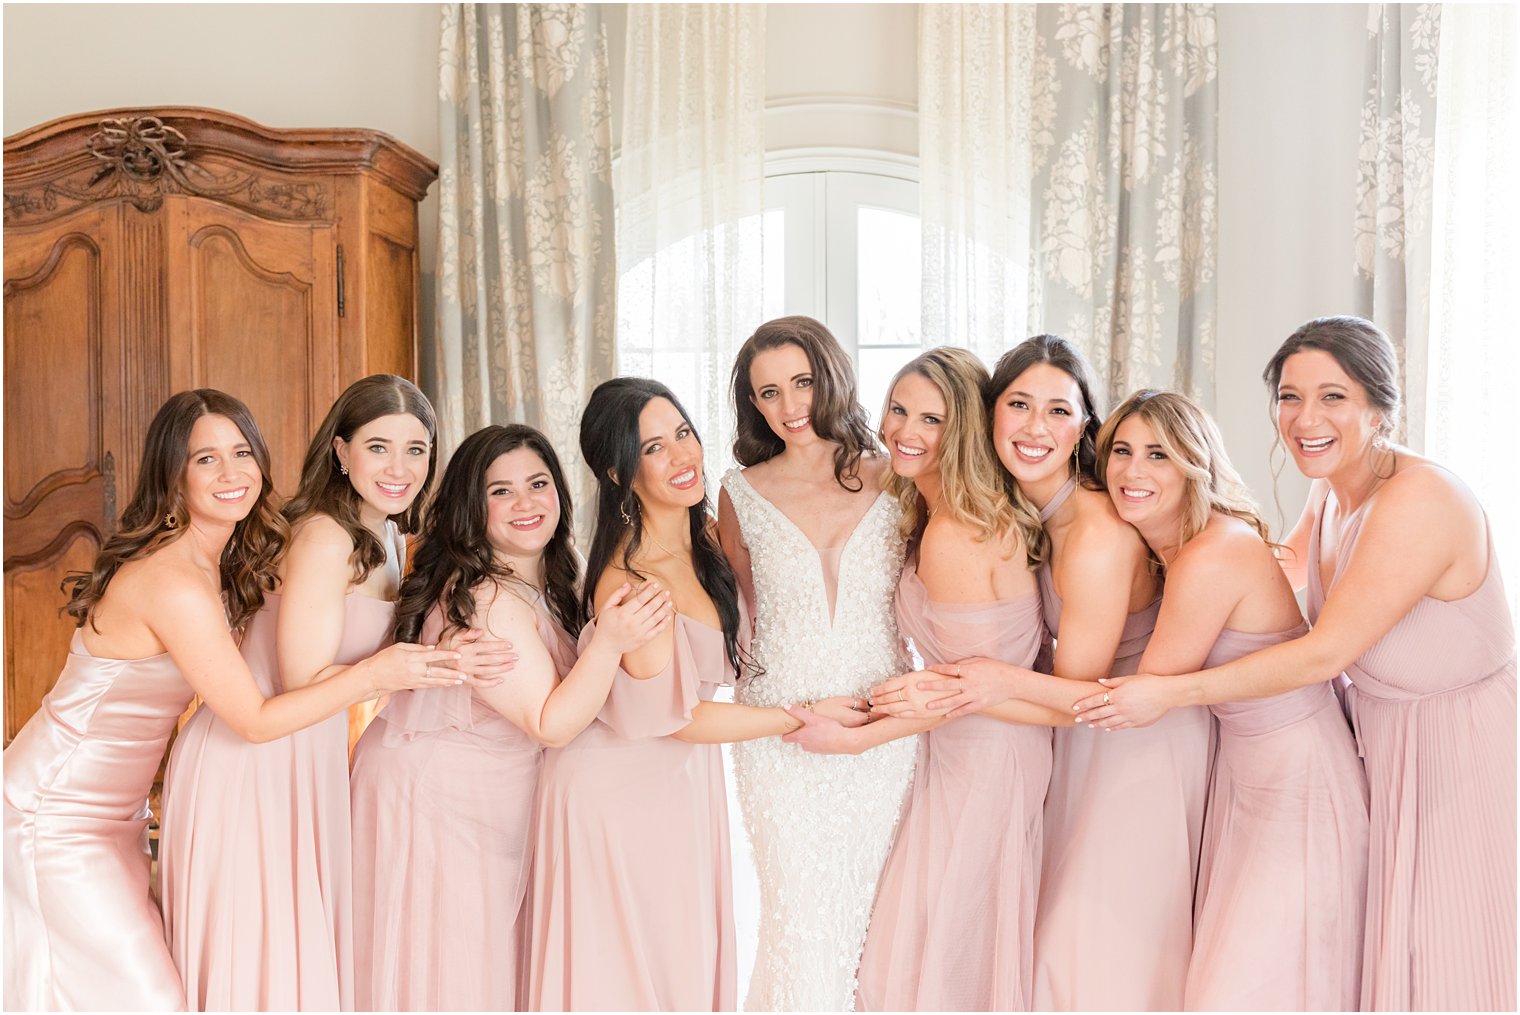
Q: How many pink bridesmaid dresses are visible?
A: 8